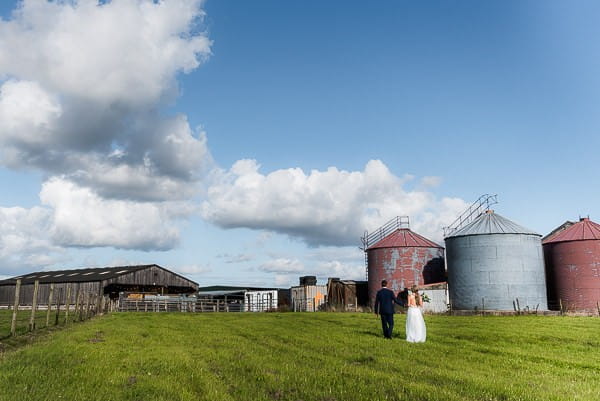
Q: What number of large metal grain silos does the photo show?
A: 3